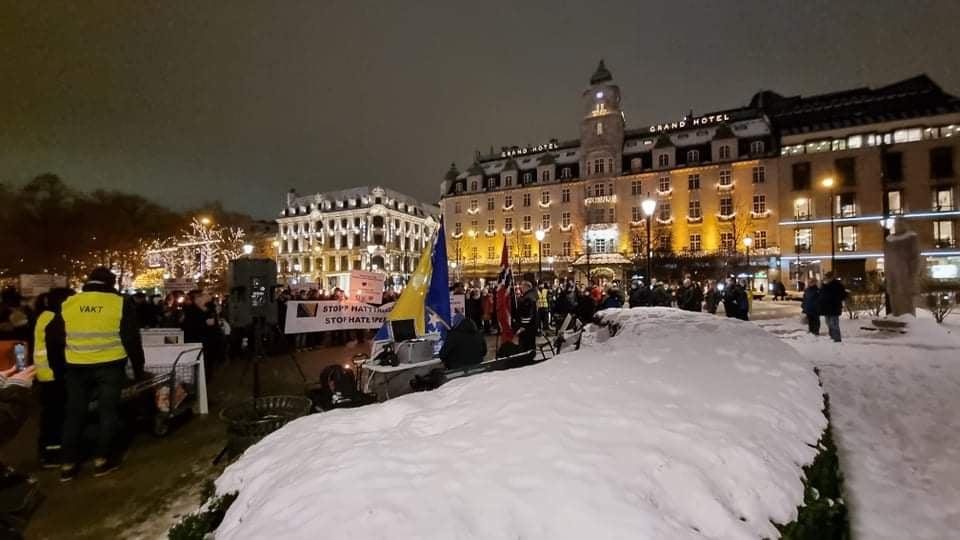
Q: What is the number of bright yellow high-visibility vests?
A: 3